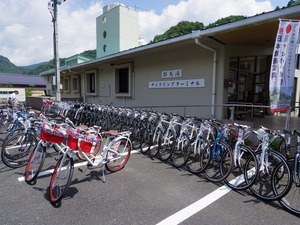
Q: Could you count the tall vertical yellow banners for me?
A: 0